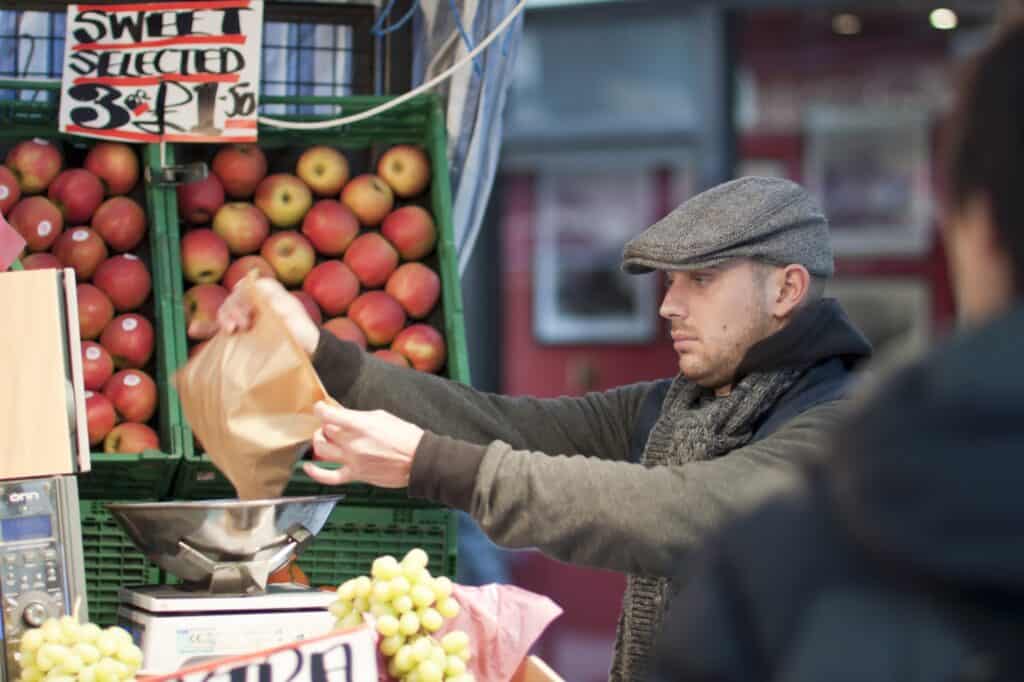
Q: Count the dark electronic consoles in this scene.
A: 1